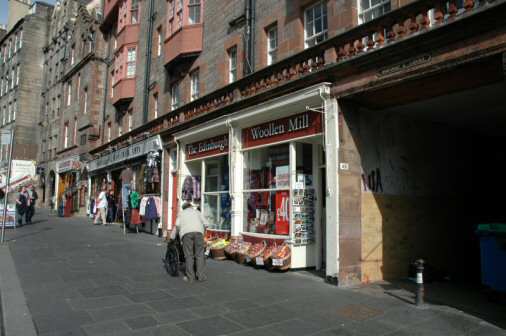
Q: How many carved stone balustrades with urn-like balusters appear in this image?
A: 1